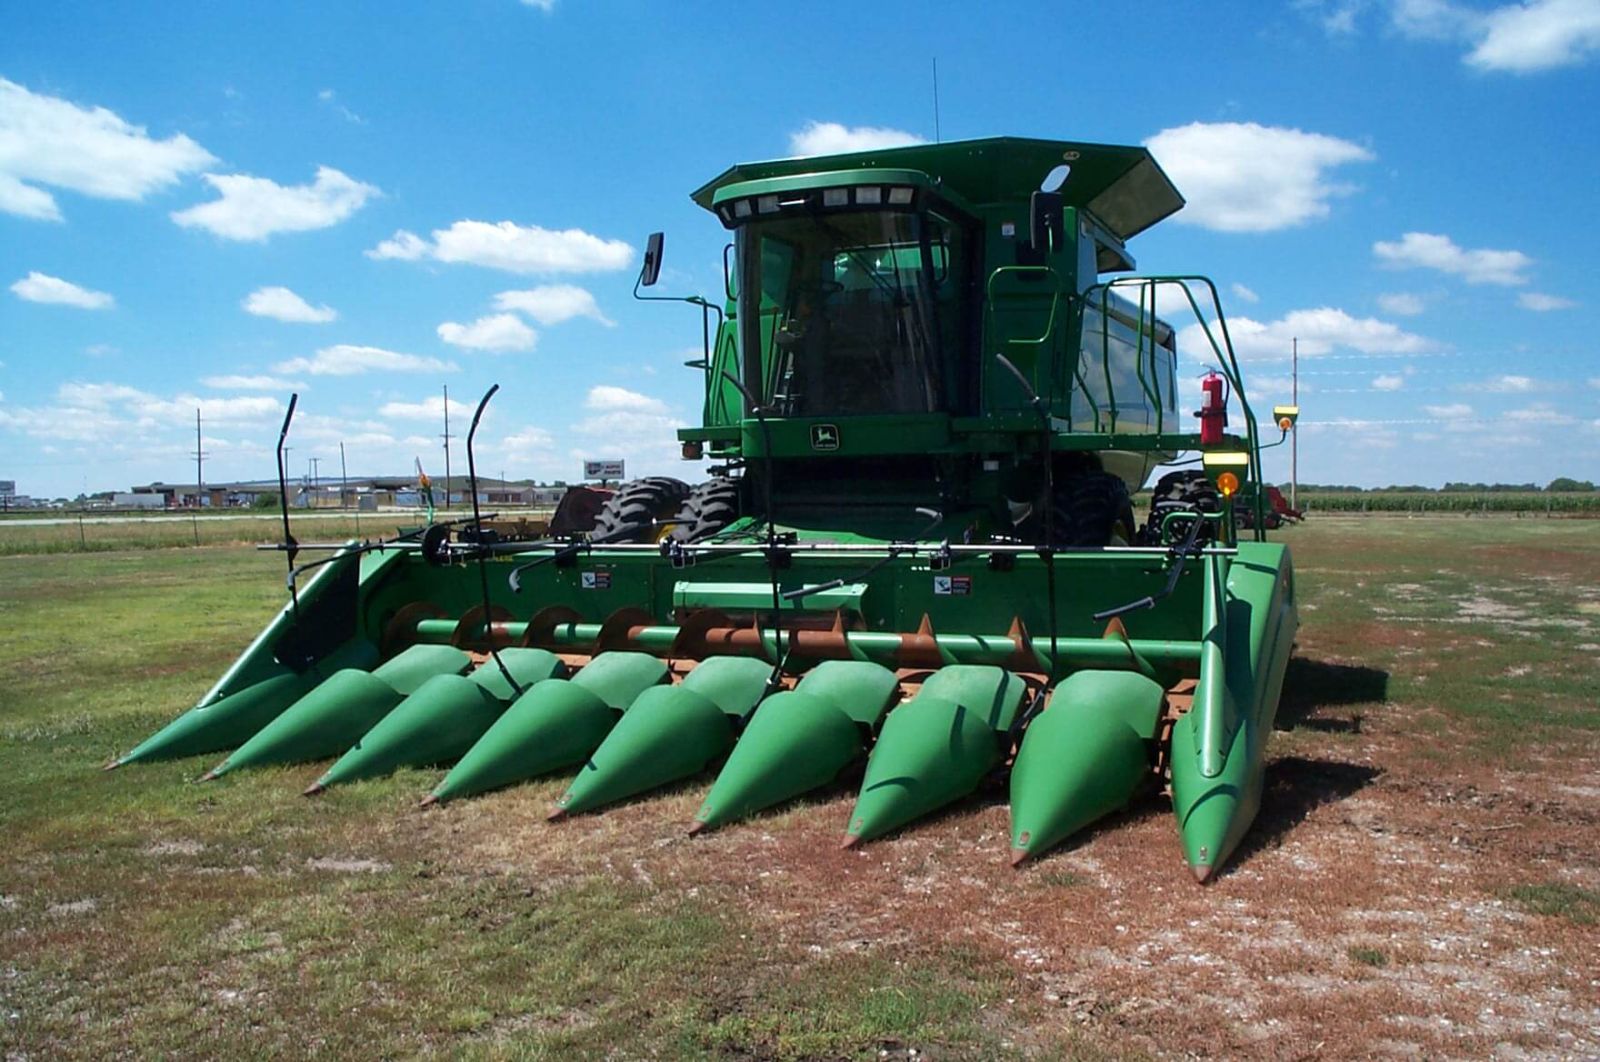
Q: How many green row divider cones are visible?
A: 9